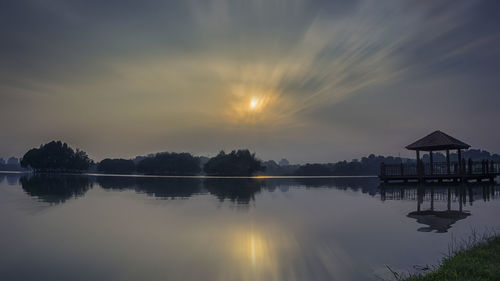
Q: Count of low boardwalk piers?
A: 1